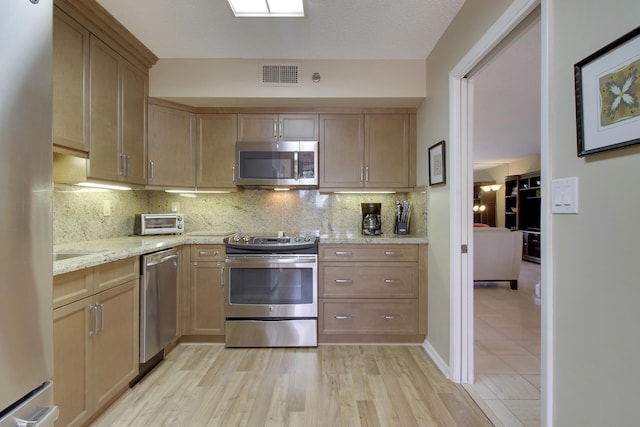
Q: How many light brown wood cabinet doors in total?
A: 12